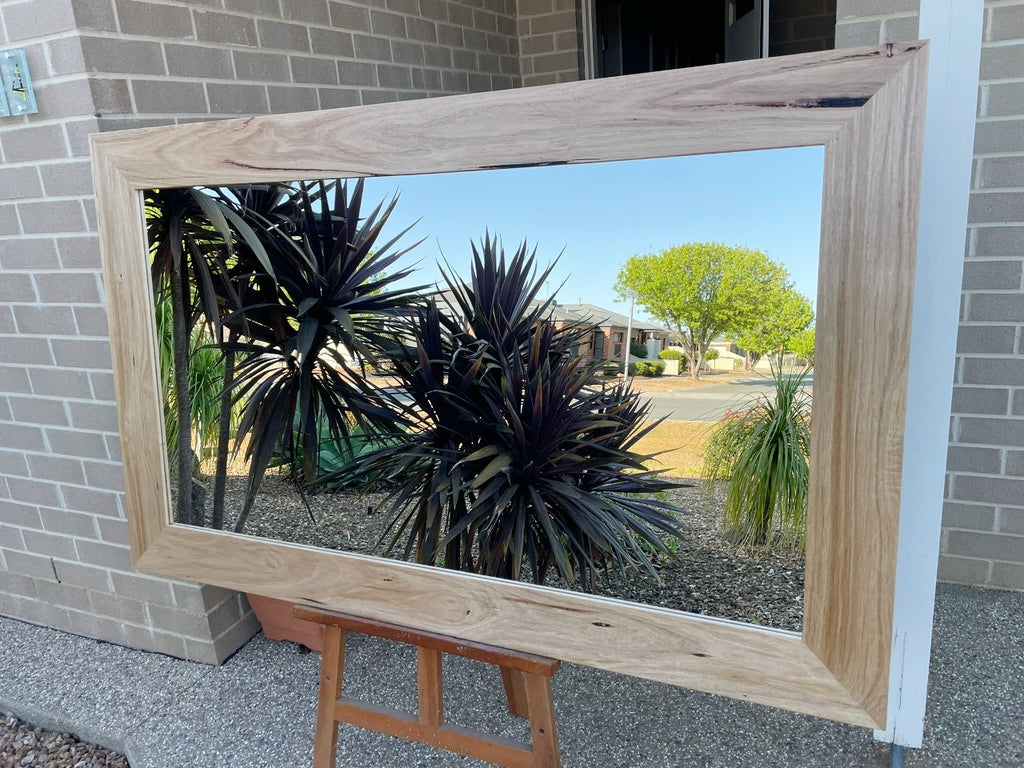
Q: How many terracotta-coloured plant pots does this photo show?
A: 1